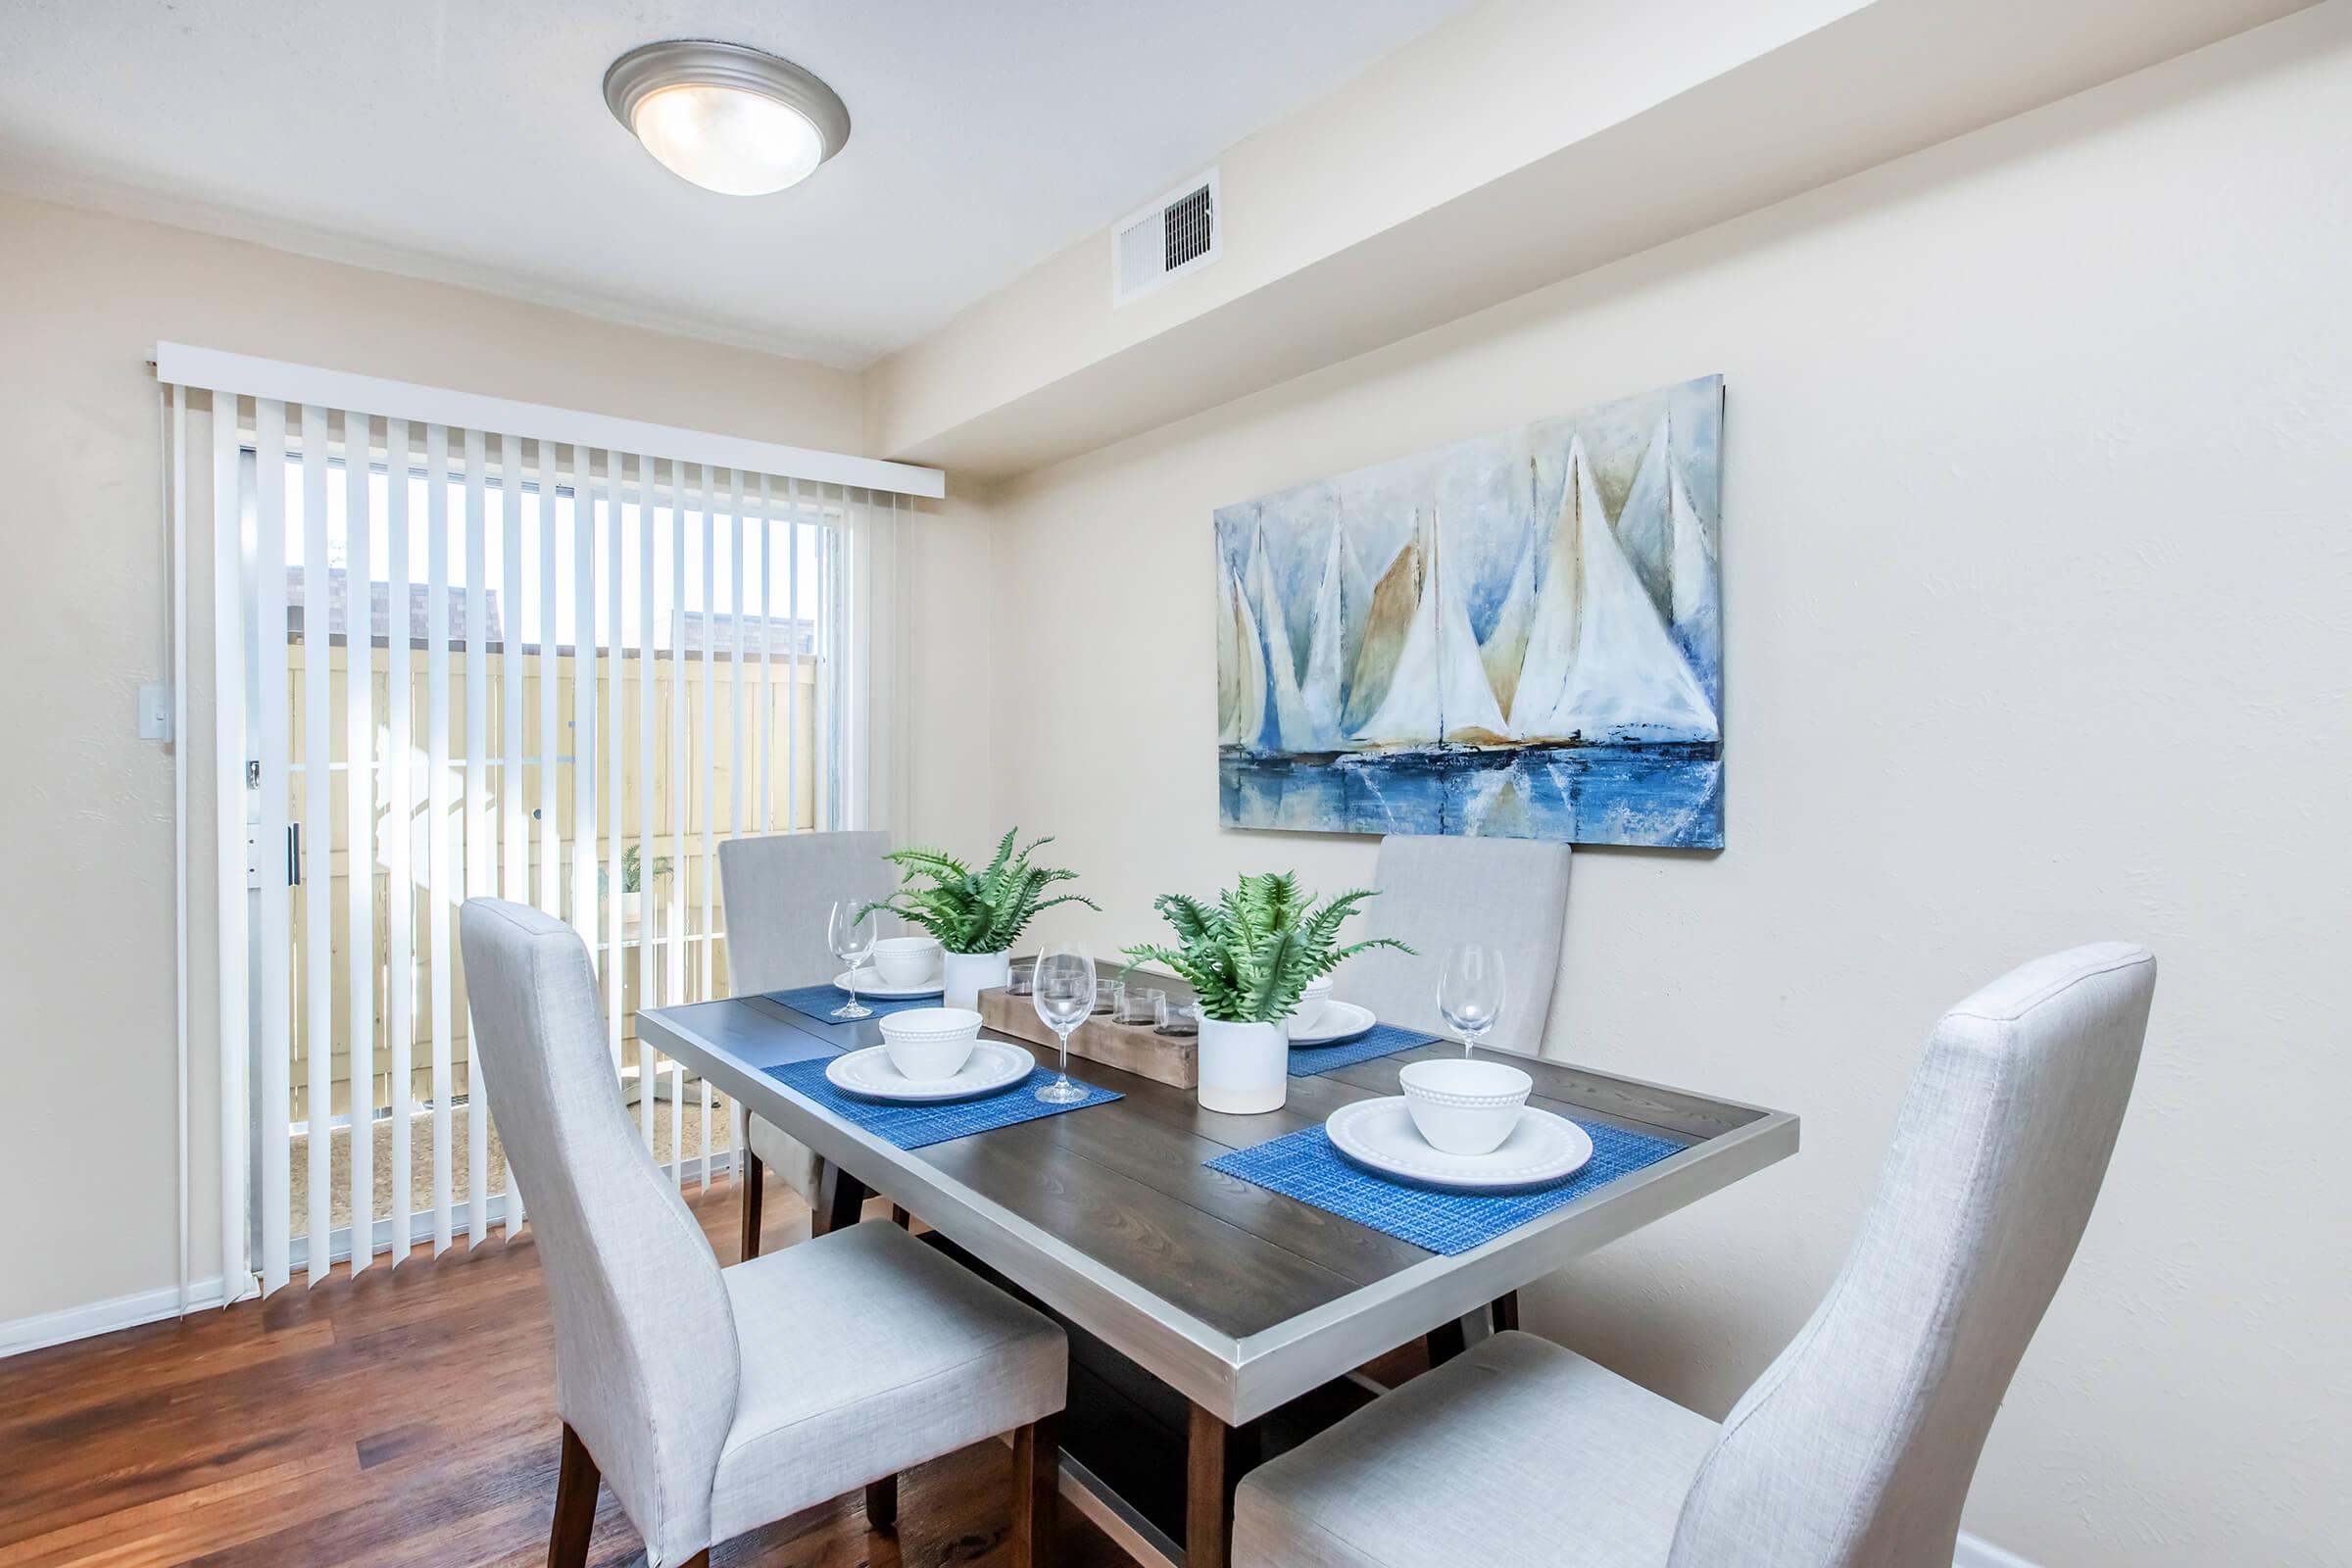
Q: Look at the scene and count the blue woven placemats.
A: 4